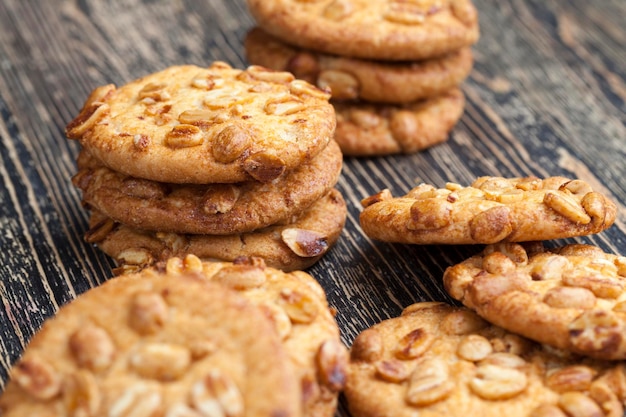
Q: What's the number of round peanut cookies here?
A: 11